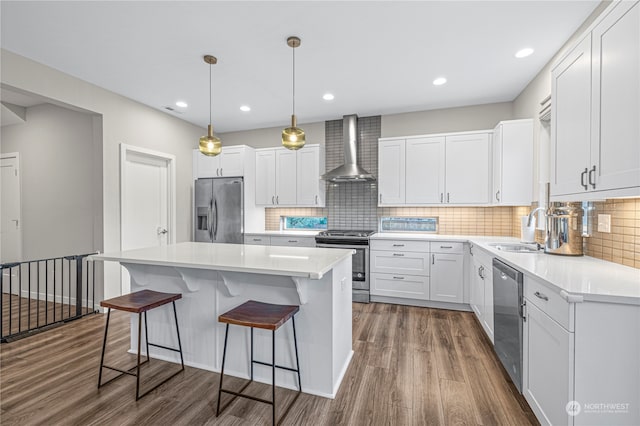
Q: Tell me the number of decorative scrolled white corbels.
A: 4